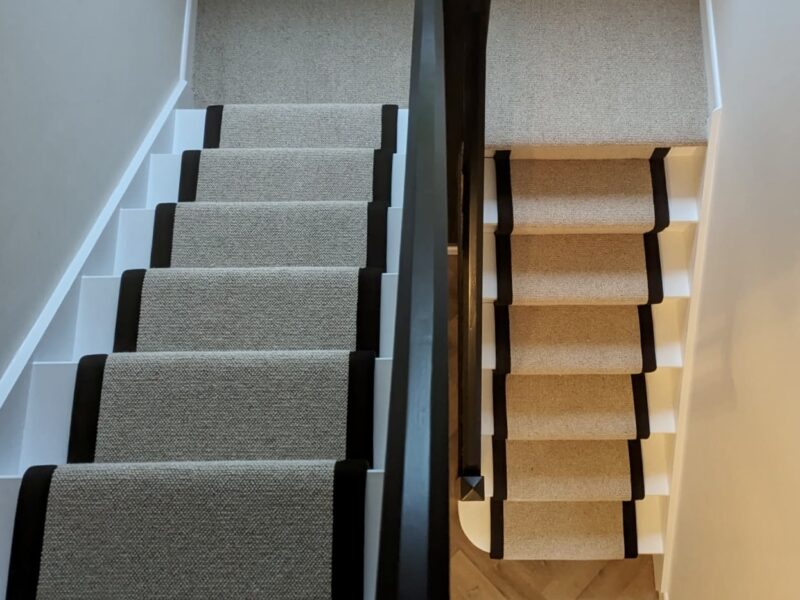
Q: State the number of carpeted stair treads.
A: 12